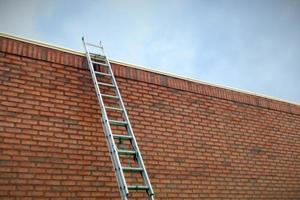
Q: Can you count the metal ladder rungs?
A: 12